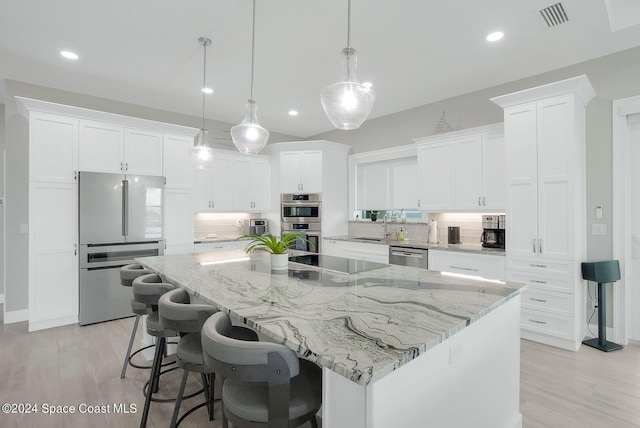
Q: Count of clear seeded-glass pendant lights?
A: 3